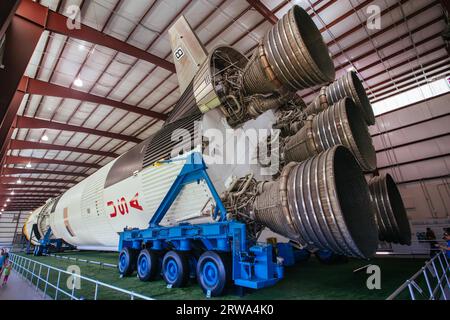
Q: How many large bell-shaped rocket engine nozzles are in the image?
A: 5